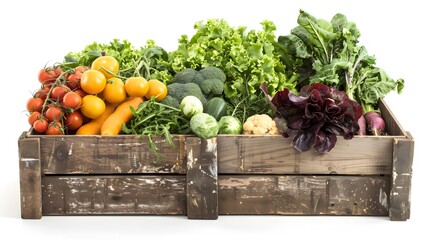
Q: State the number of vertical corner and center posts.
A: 3